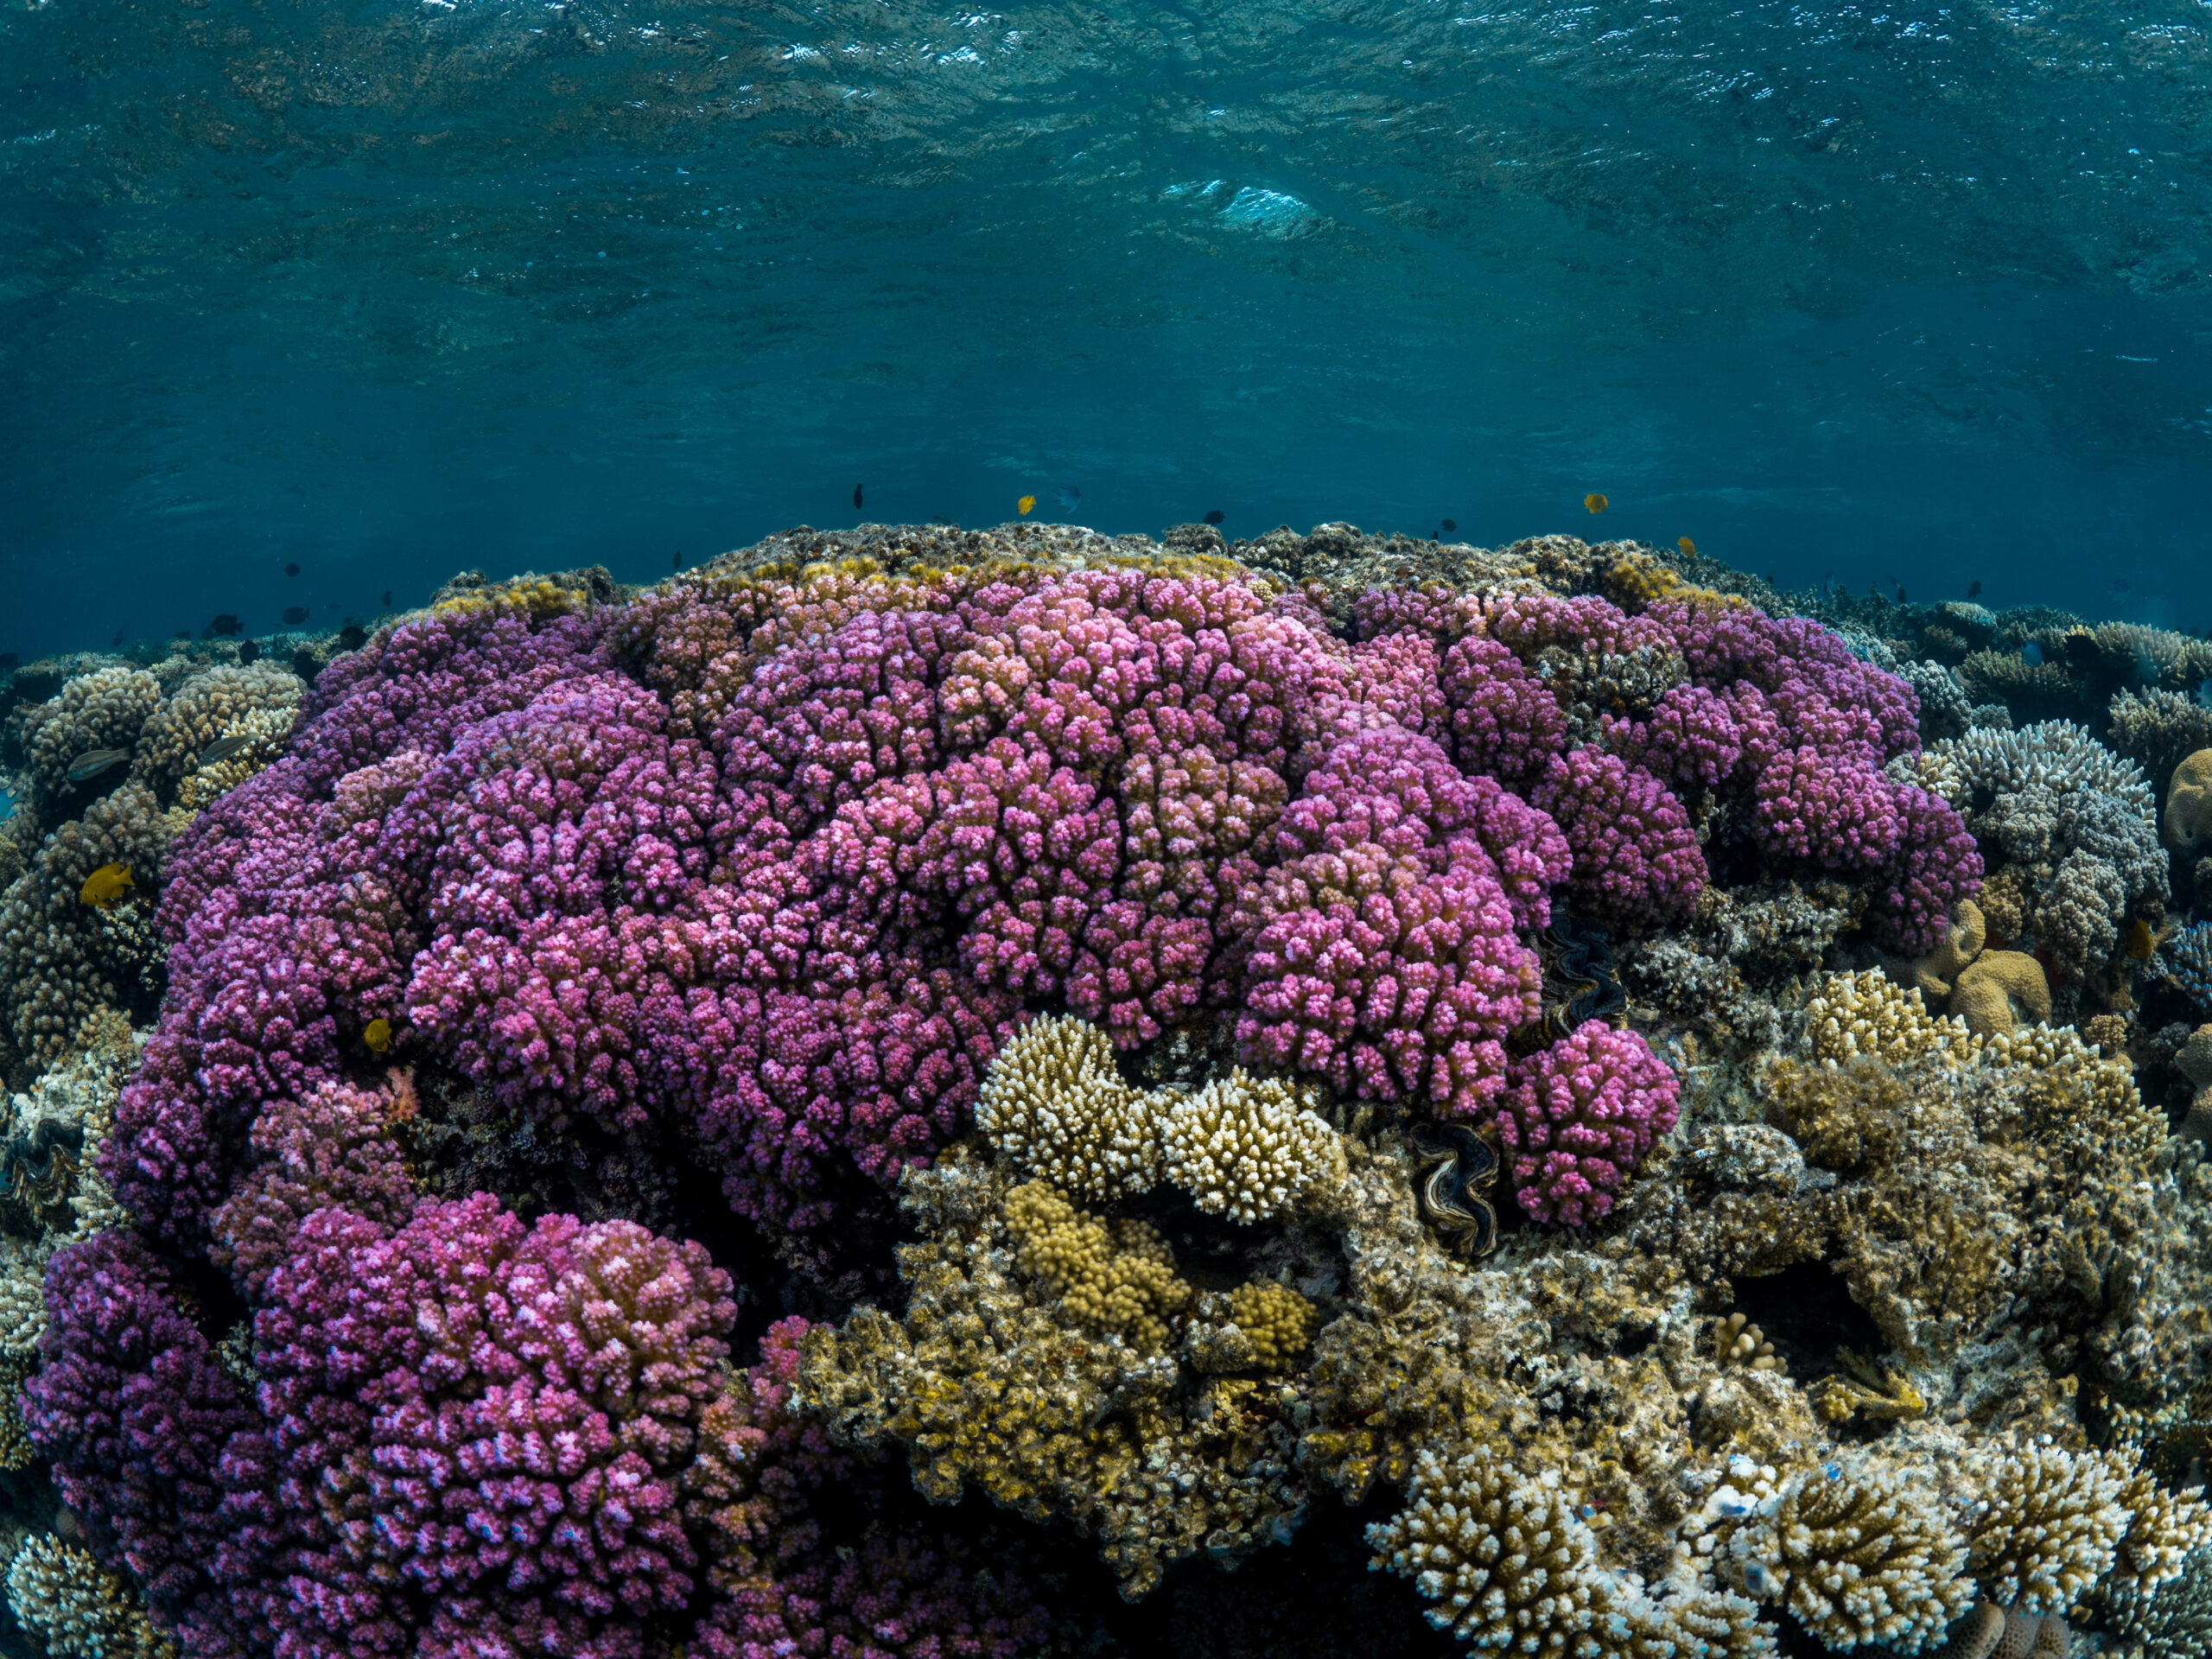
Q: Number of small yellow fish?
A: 6